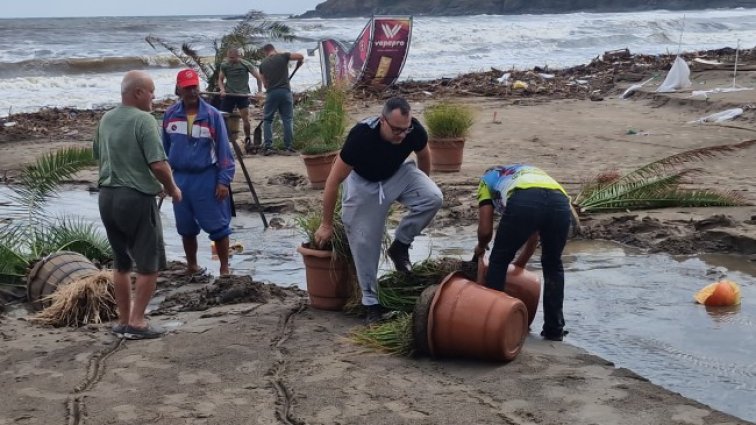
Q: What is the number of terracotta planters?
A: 5